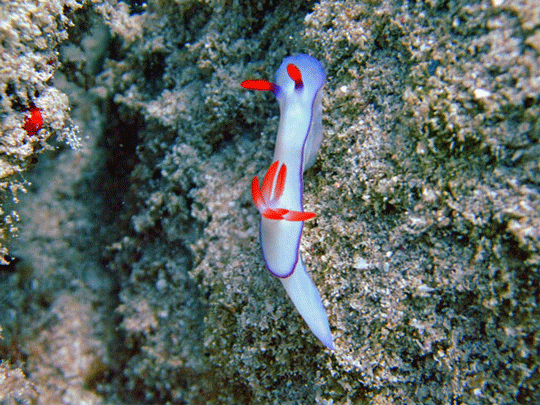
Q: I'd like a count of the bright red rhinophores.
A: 2